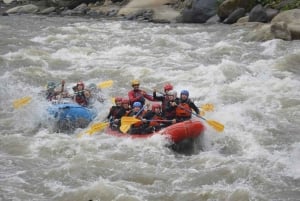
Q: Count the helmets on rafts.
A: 11